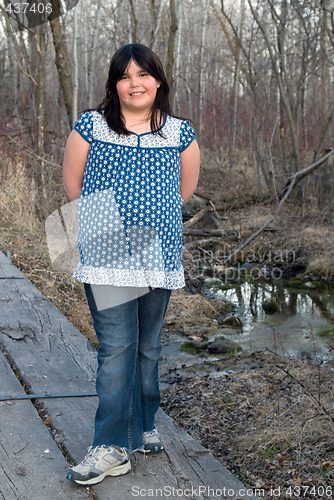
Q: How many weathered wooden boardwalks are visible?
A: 1